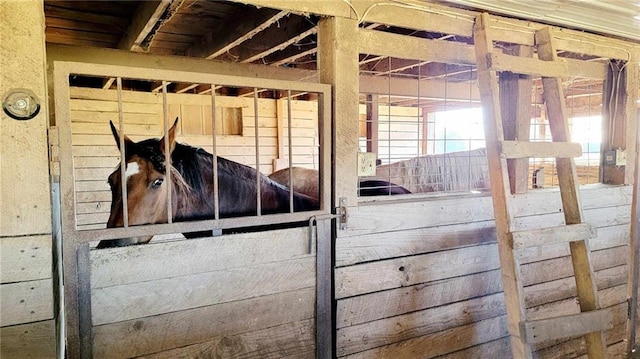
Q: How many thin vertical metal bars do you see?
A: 5